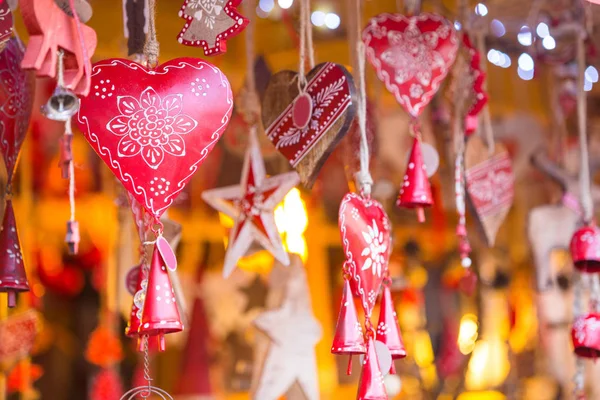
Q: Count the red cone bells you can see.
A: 7